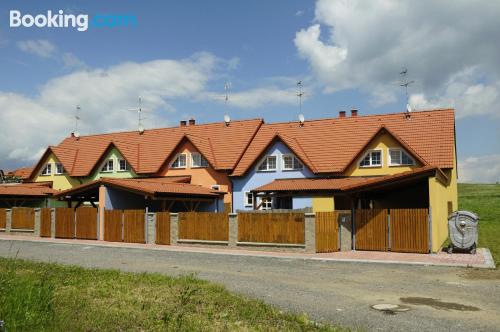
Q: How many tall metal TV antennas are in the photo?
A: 5